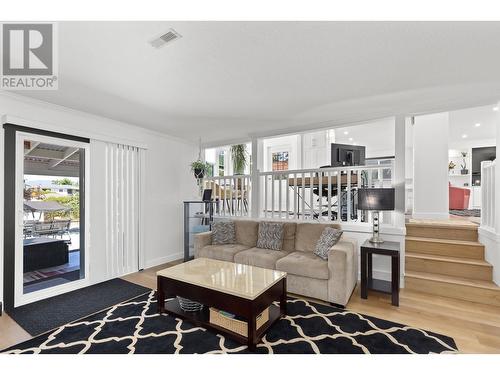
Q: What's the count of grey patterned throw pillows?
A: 3